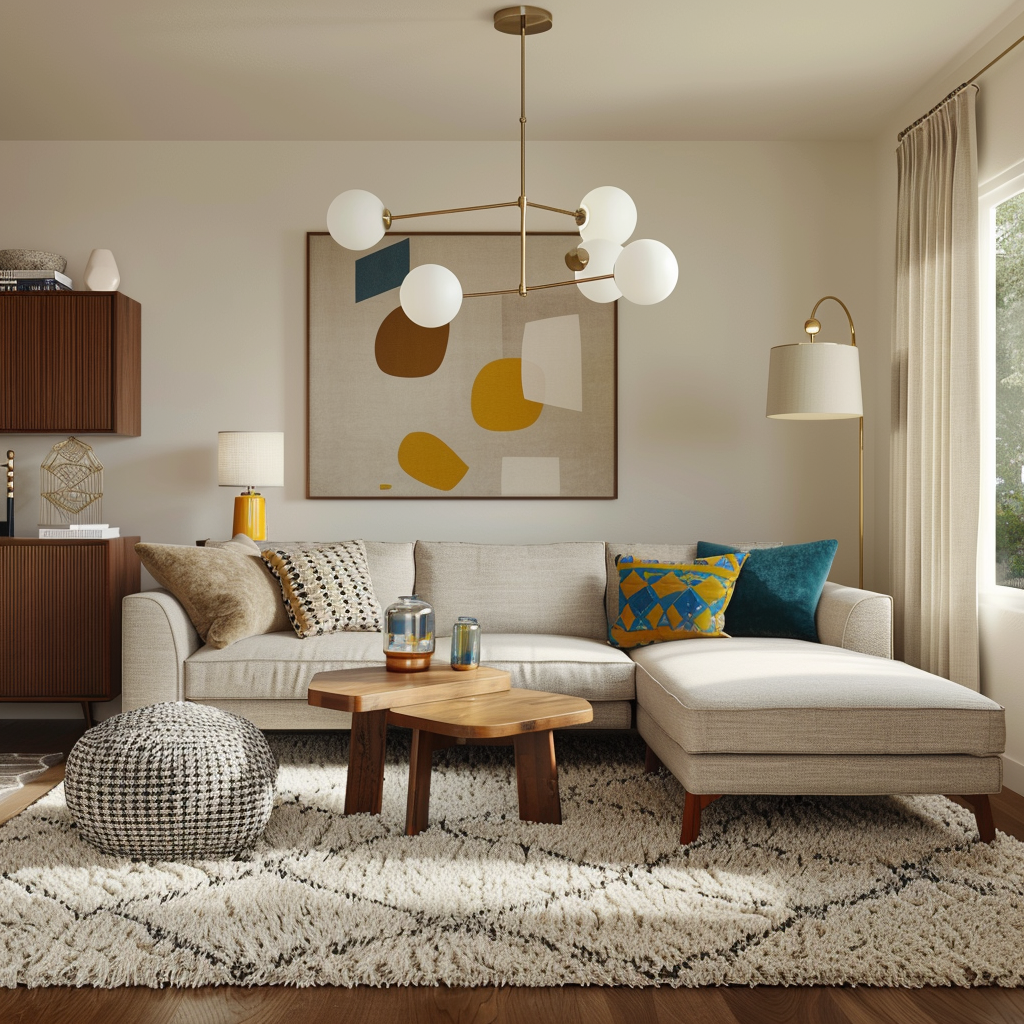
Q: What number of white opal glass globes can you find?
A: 5